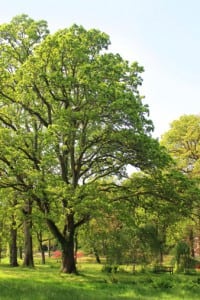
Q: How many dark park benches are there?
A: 1